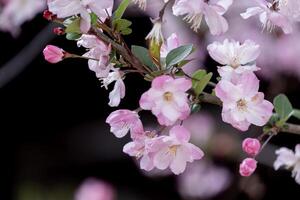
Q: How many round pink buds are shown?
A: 3